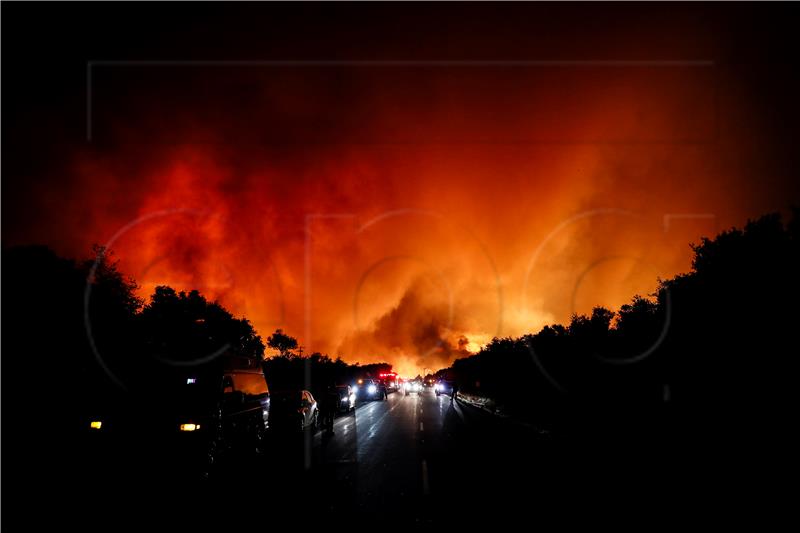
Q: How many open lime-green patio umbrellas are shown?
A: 0